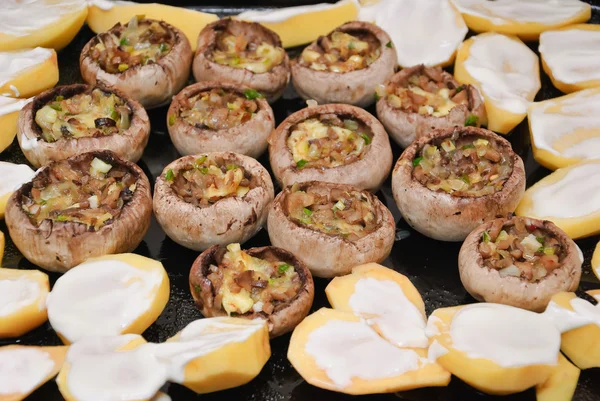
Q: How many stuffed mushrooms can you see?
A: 13